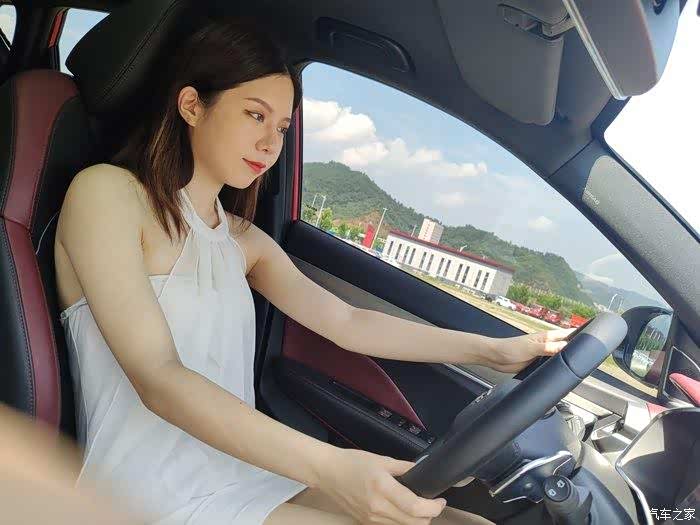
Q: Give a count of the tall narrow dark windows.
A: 12